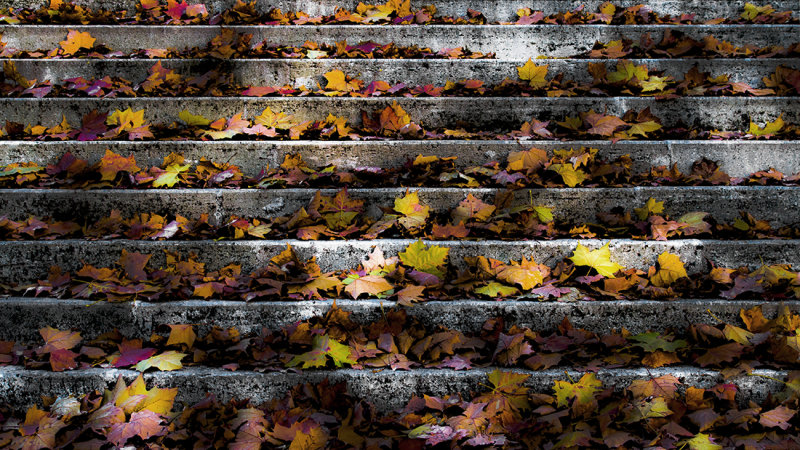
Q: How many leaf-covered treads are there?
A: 9